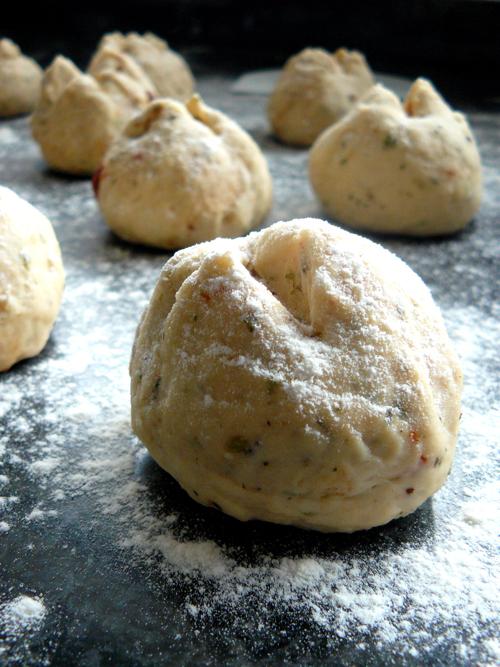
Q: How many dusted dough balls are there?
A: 8